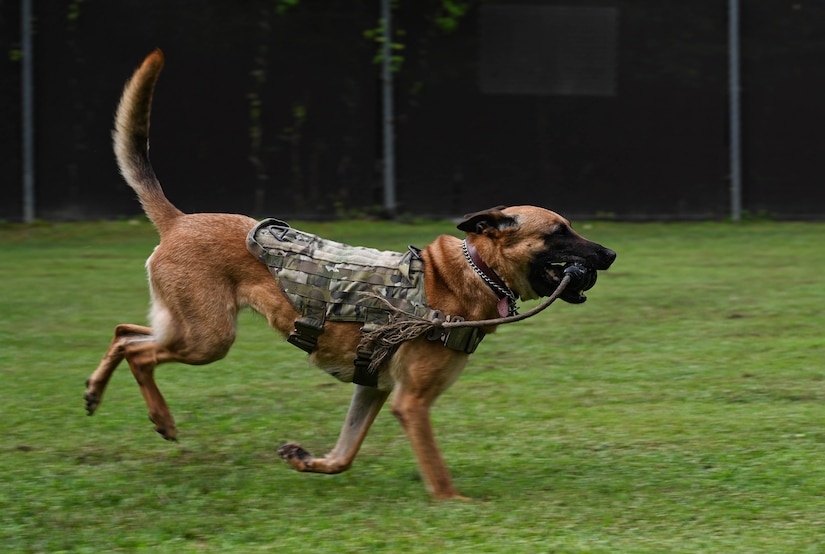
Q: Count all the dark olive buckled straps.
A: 3